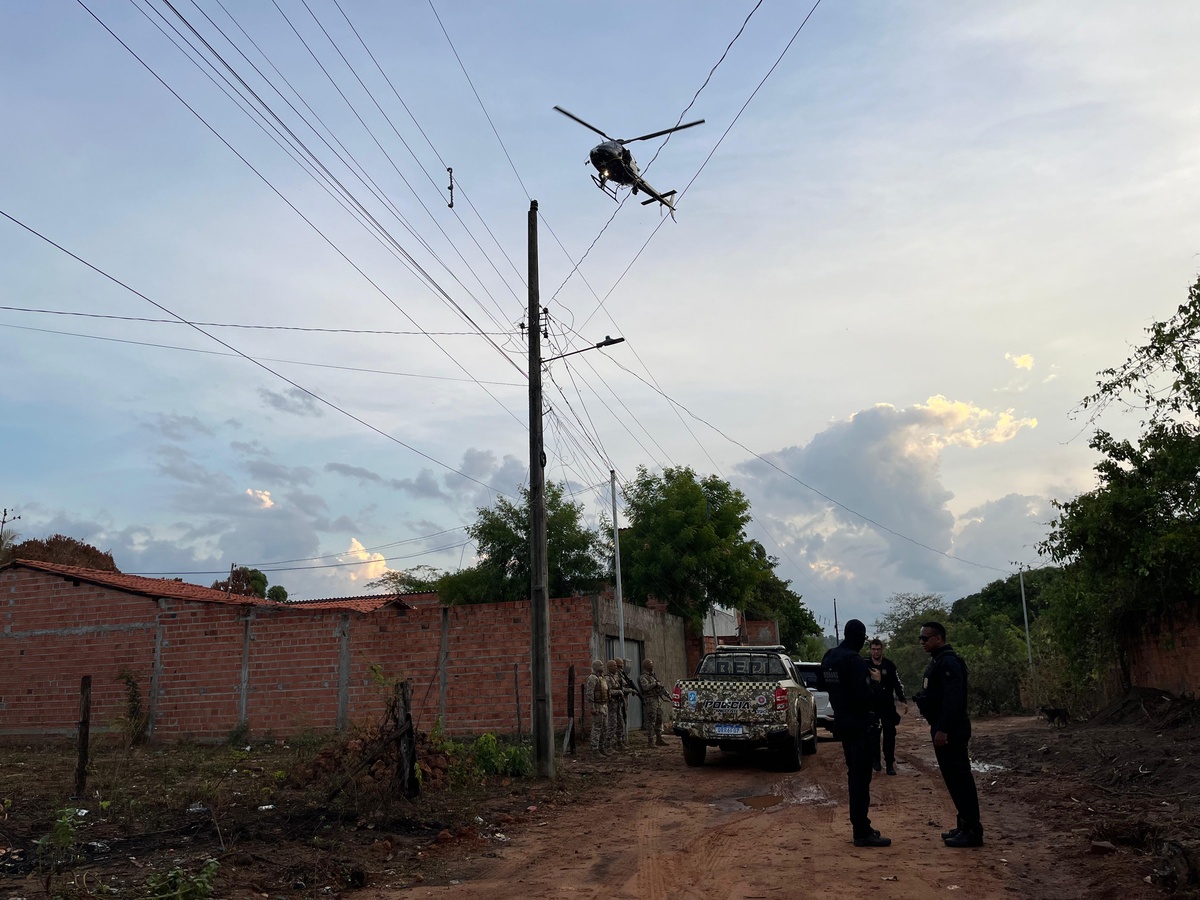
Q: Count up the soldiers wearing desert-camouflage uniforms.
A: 4